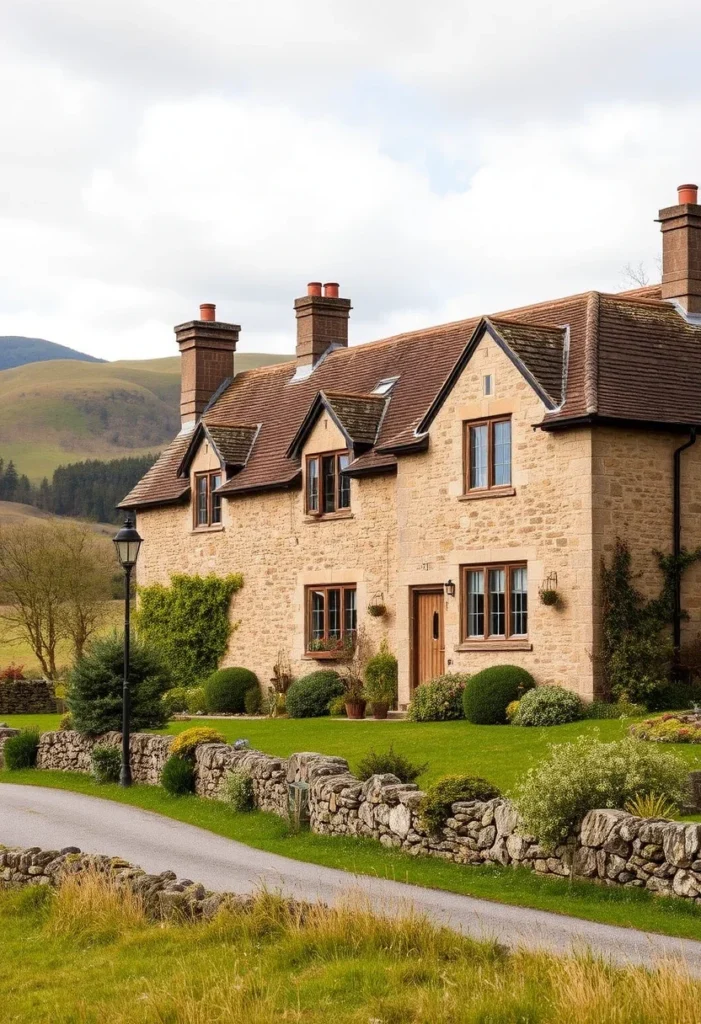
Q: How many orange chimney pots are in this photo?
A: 4